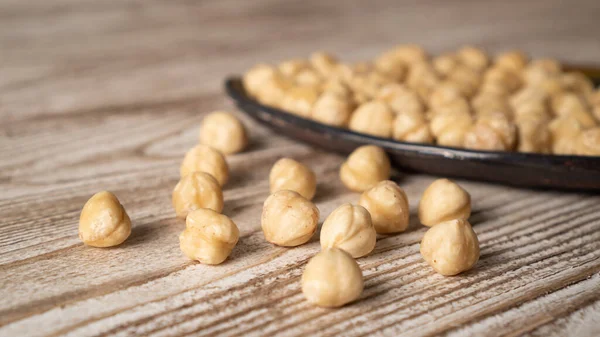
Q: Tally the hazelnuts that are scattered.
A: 13